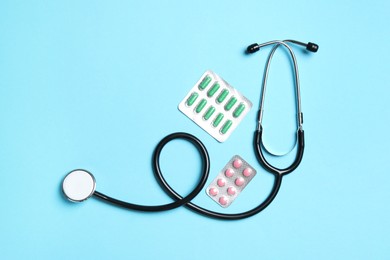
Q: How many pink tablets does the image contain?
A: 8